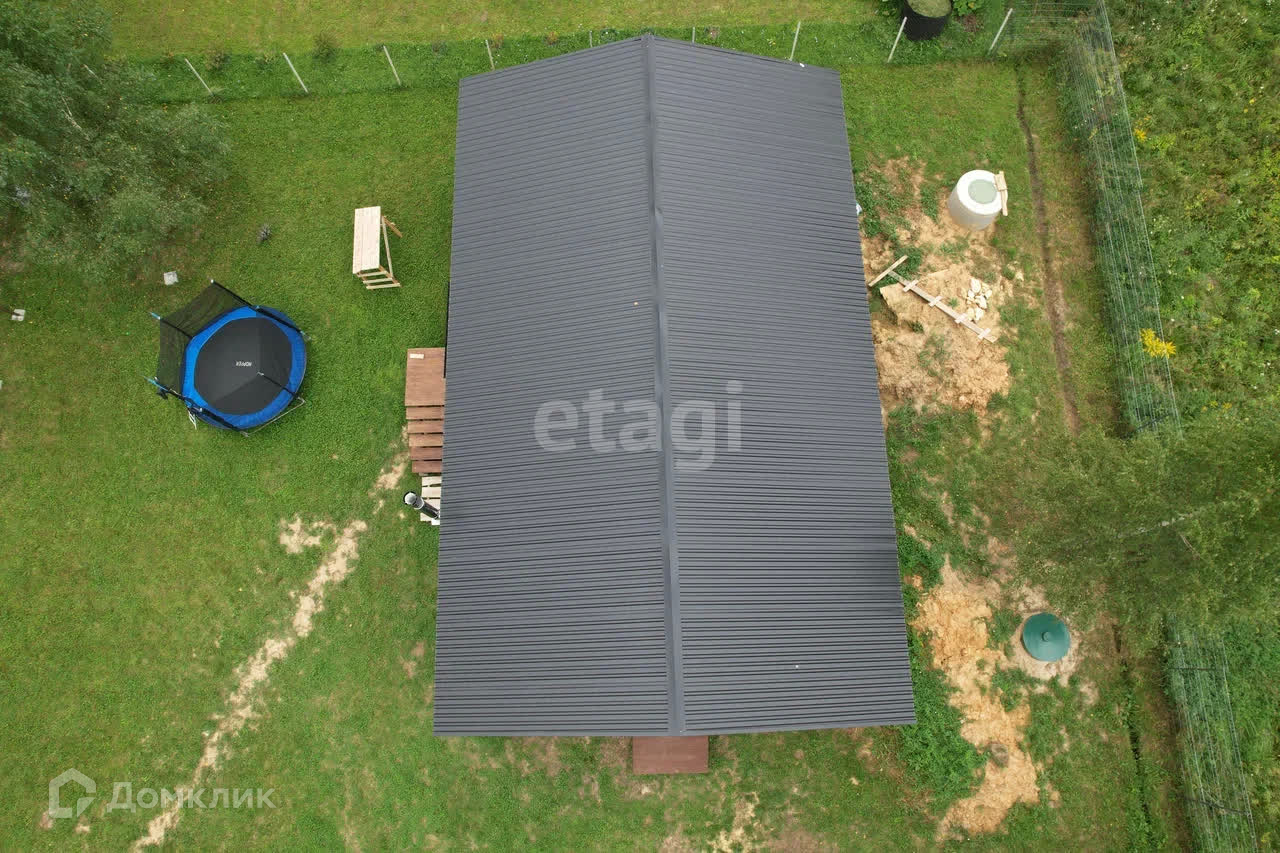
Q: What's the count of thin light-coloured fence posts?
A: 9